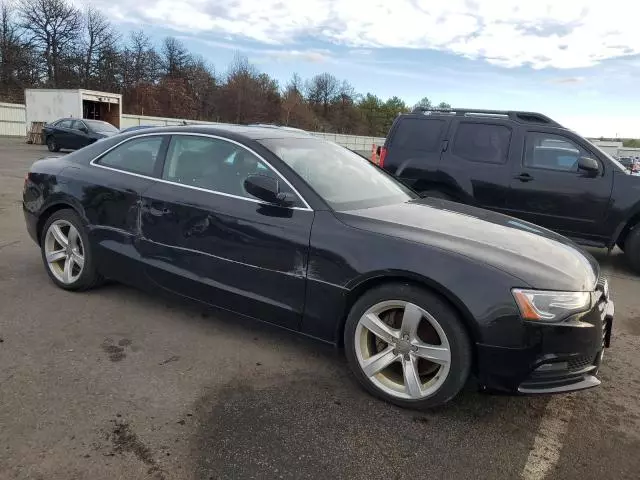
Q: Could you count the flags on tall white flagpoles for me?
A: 0